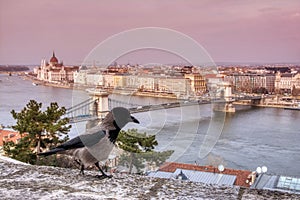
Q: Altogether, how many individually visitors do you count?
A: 0